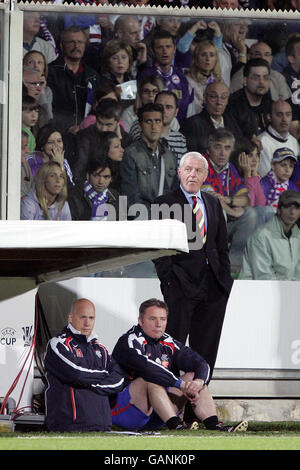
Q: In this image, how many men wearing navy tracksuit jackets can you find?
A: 2